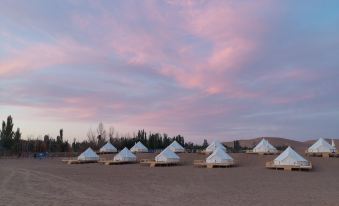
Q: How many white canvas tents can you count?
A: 11